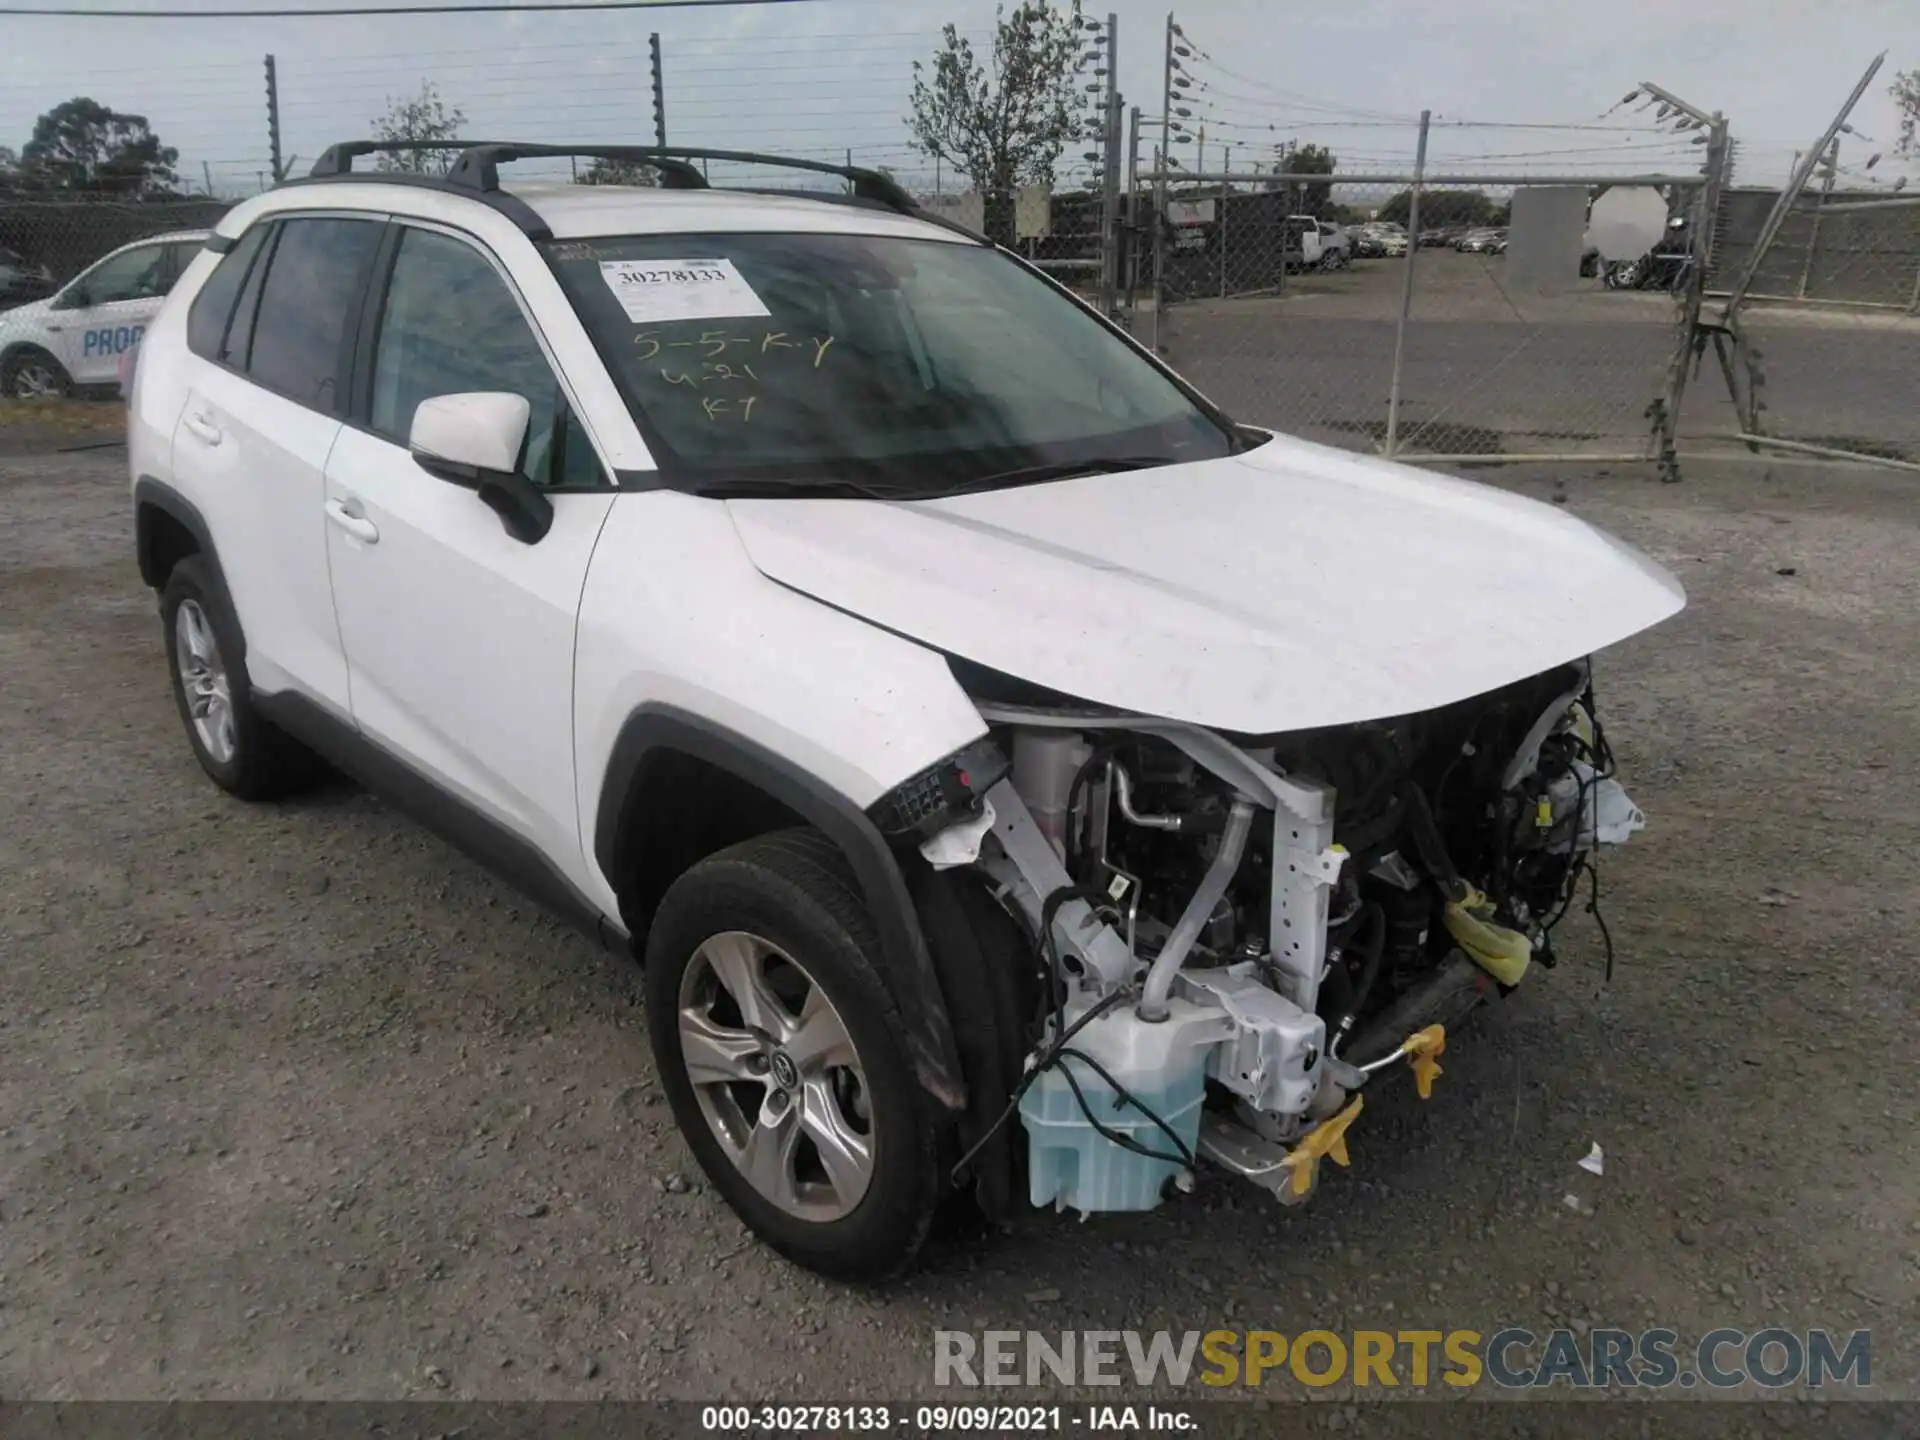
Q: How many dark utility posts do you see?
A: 2